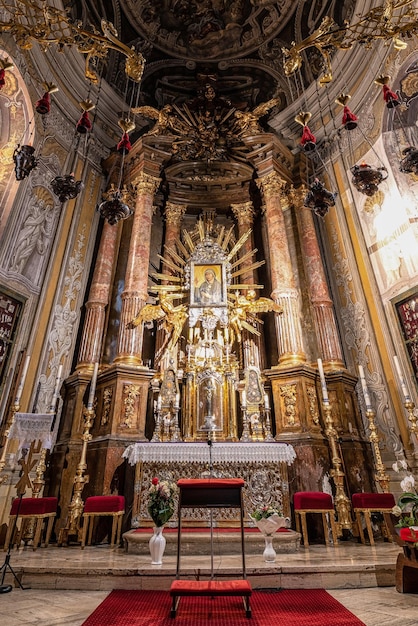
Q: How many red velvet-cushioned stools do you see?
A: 4